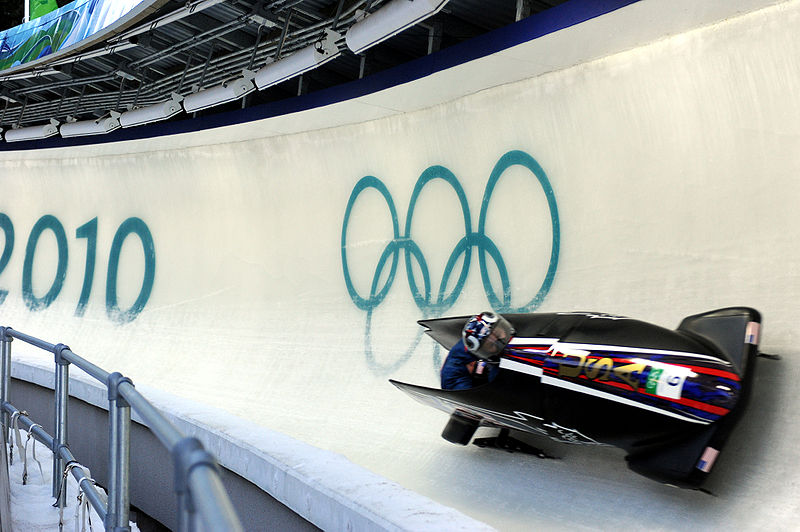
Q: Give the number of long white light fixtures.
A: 6